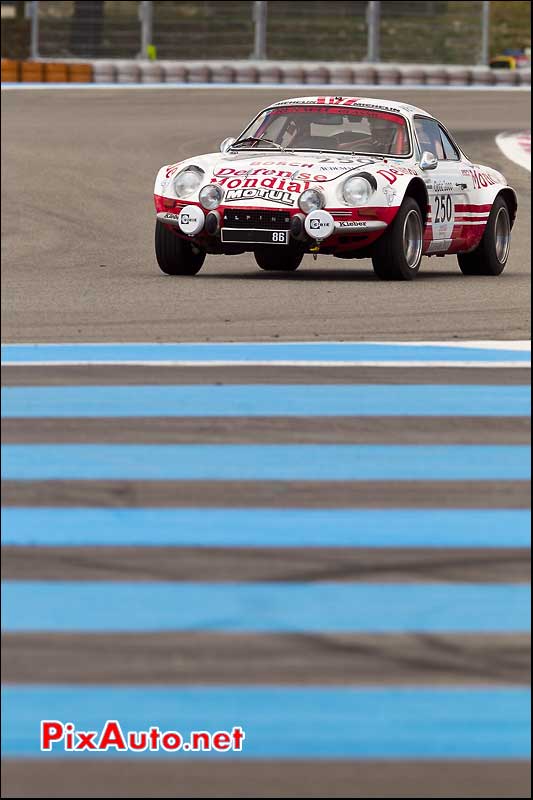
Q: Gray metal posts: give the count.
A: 5